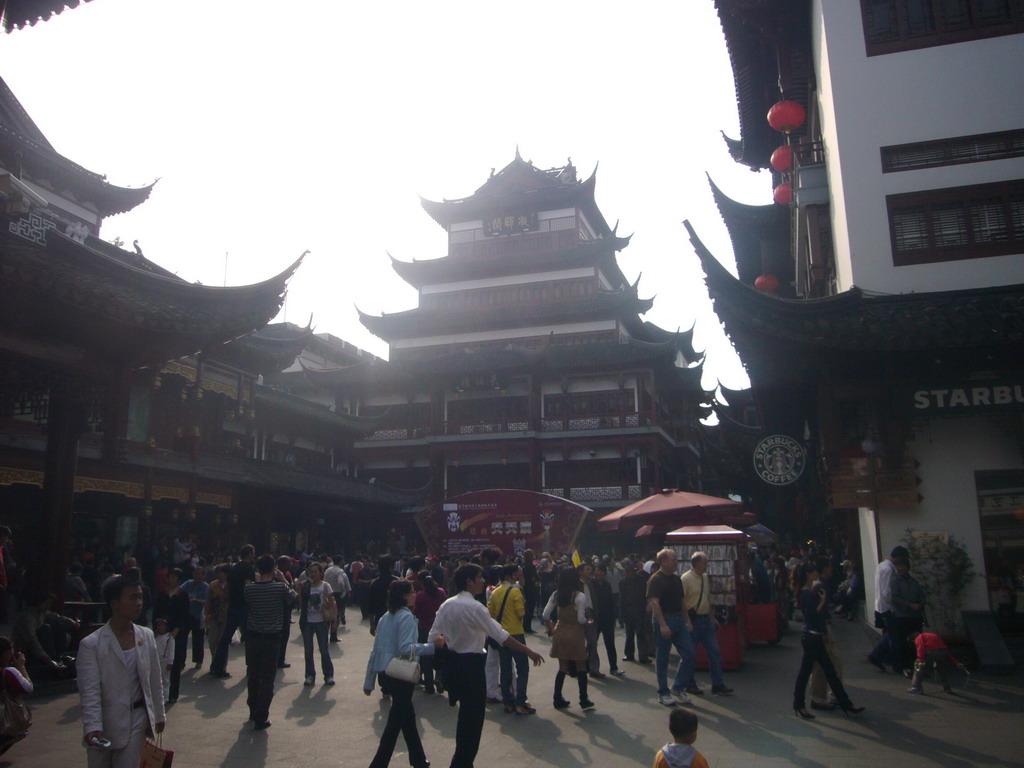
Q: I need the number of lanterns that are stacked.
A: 3